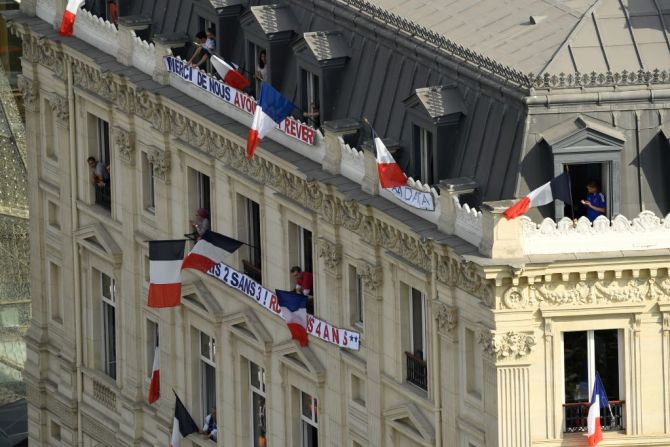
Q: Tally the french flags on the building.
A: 11